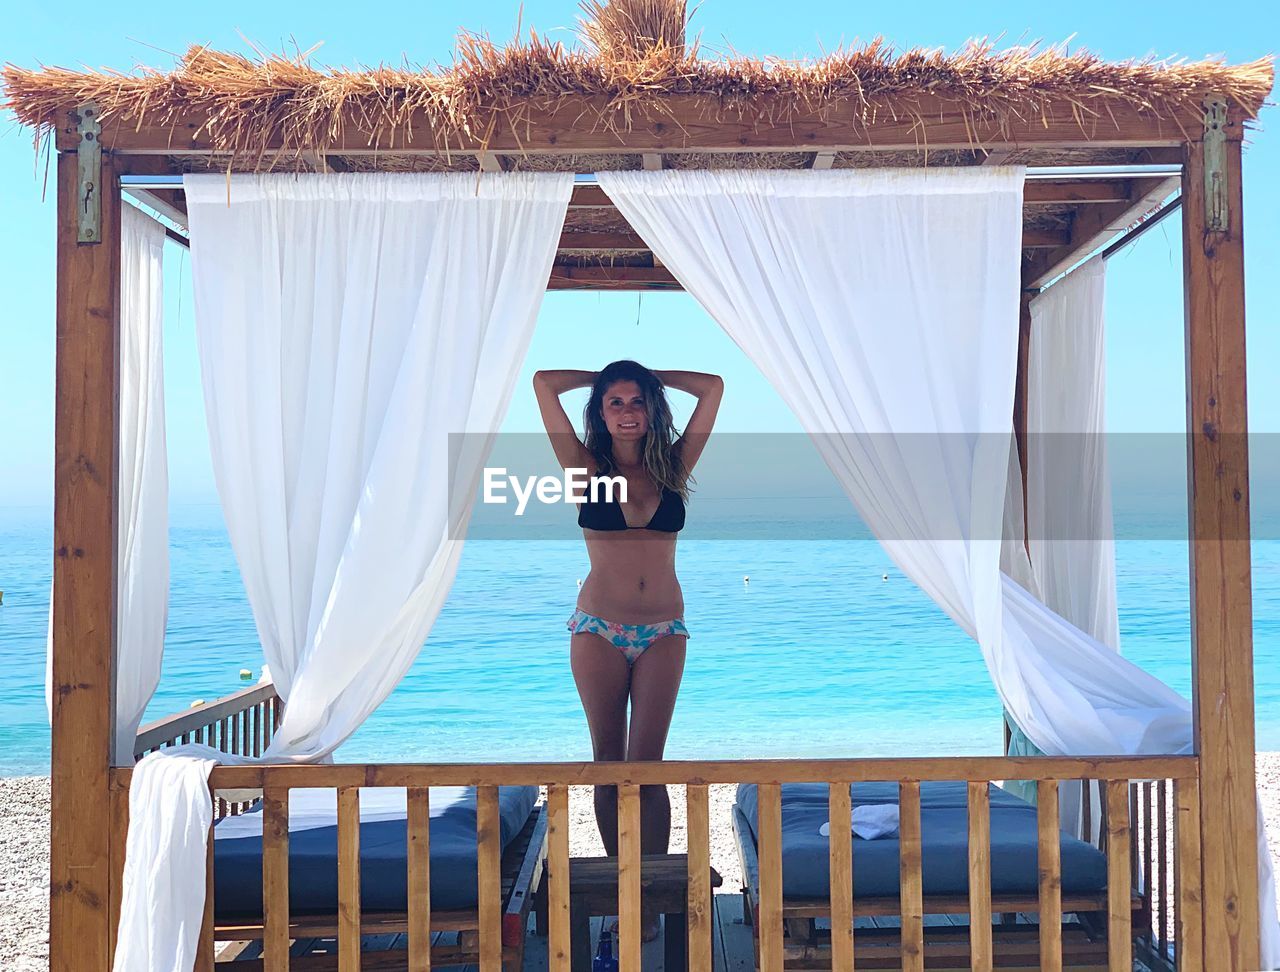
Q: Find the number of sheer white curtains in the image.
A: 4